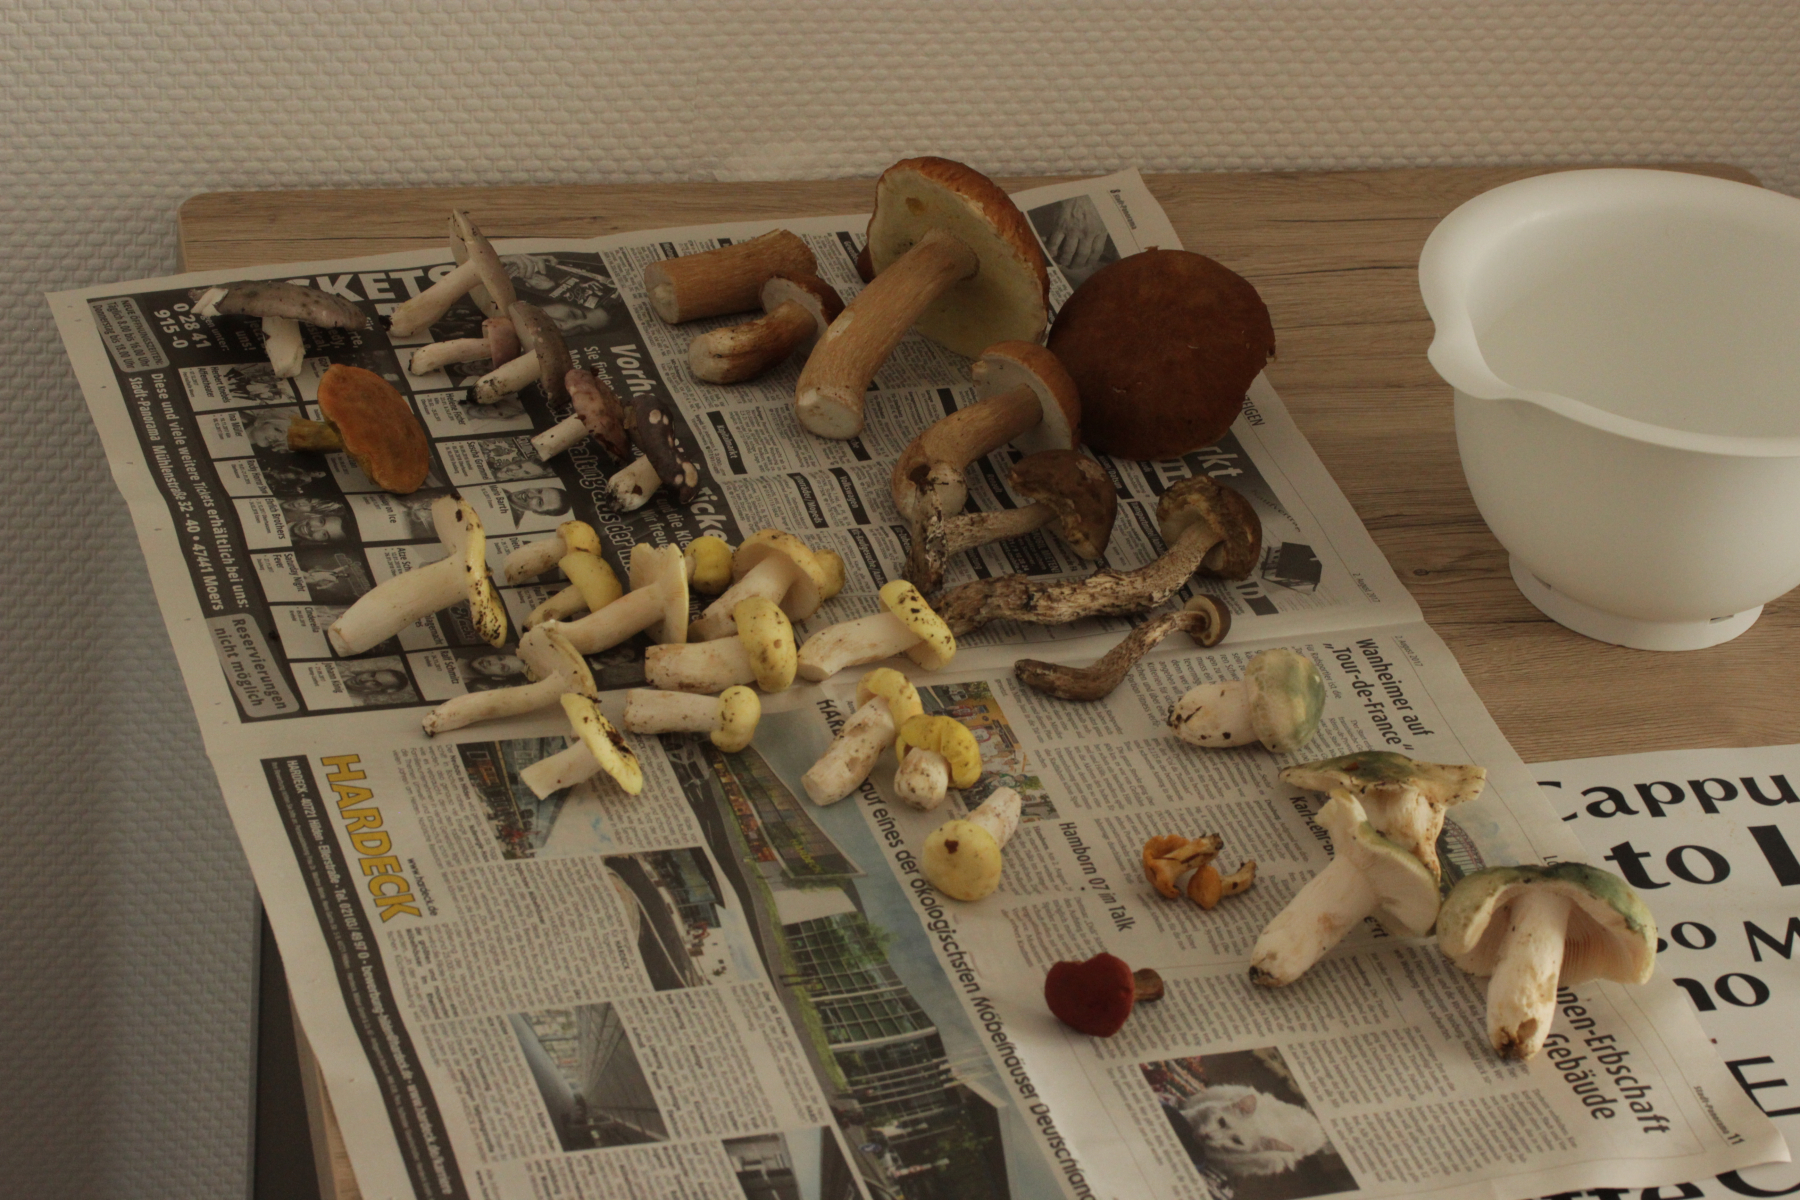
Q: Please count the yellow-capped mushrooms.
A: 15